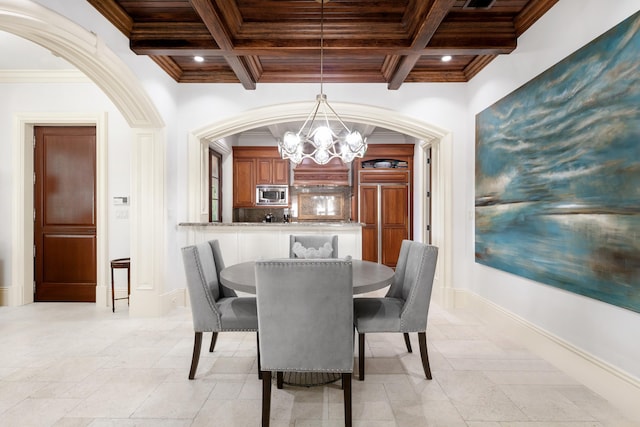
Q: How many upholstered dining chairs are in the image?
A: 4